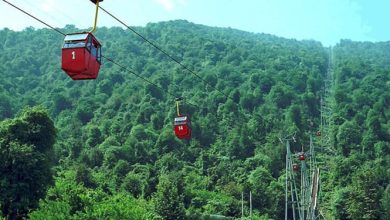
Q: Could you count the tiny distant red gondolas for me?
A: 3